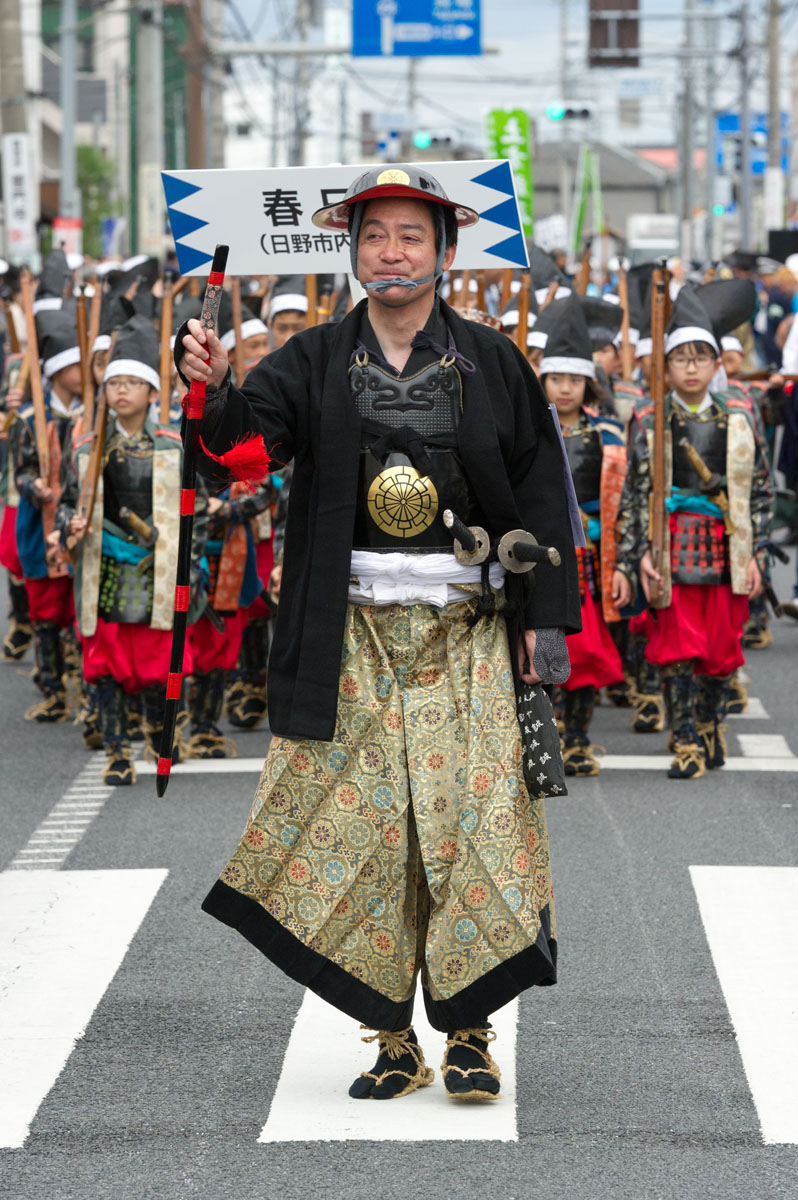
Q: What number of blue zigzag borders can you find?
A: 2